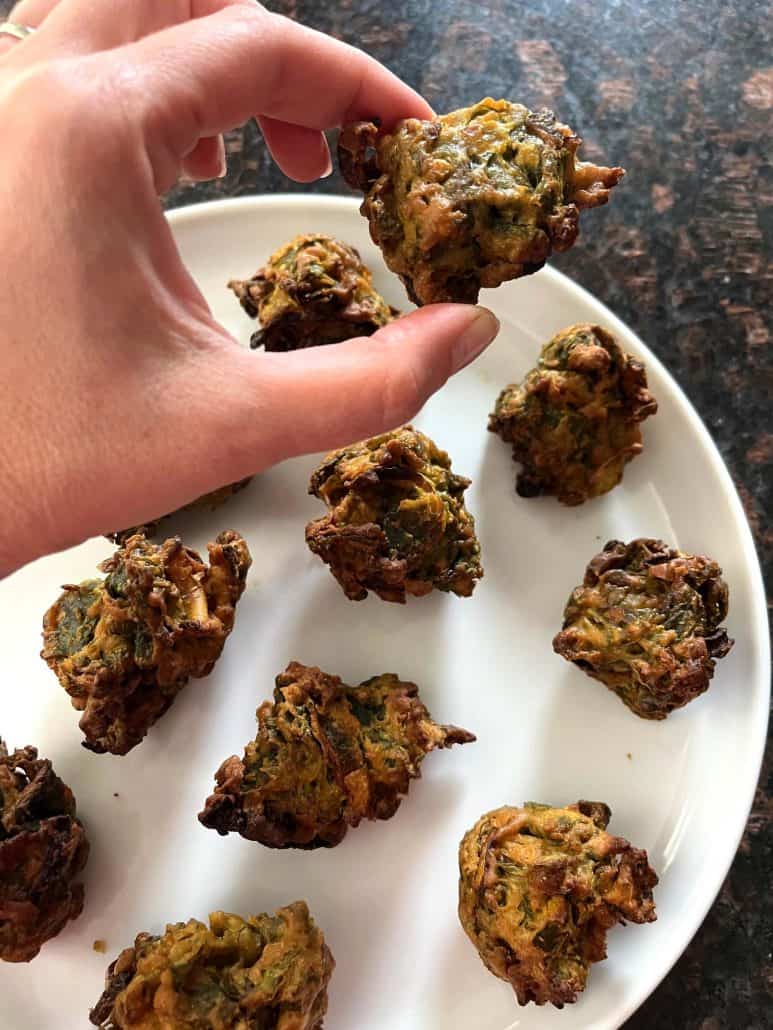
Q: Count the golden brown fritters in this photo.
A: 11